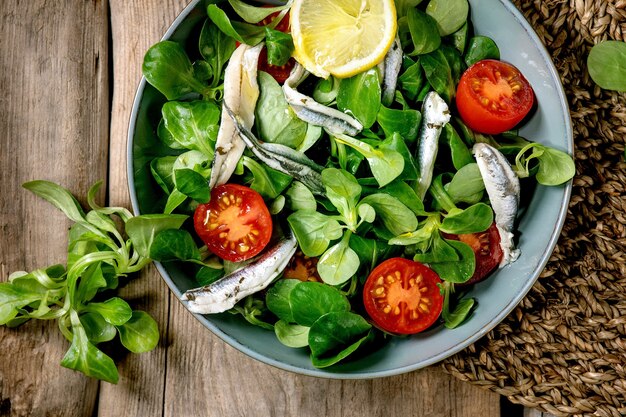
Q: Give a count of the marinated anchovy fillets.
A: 7